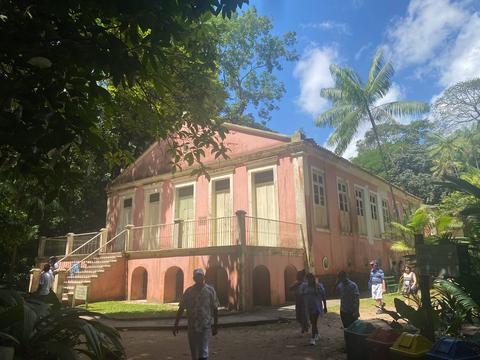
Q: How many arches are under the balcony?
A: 5